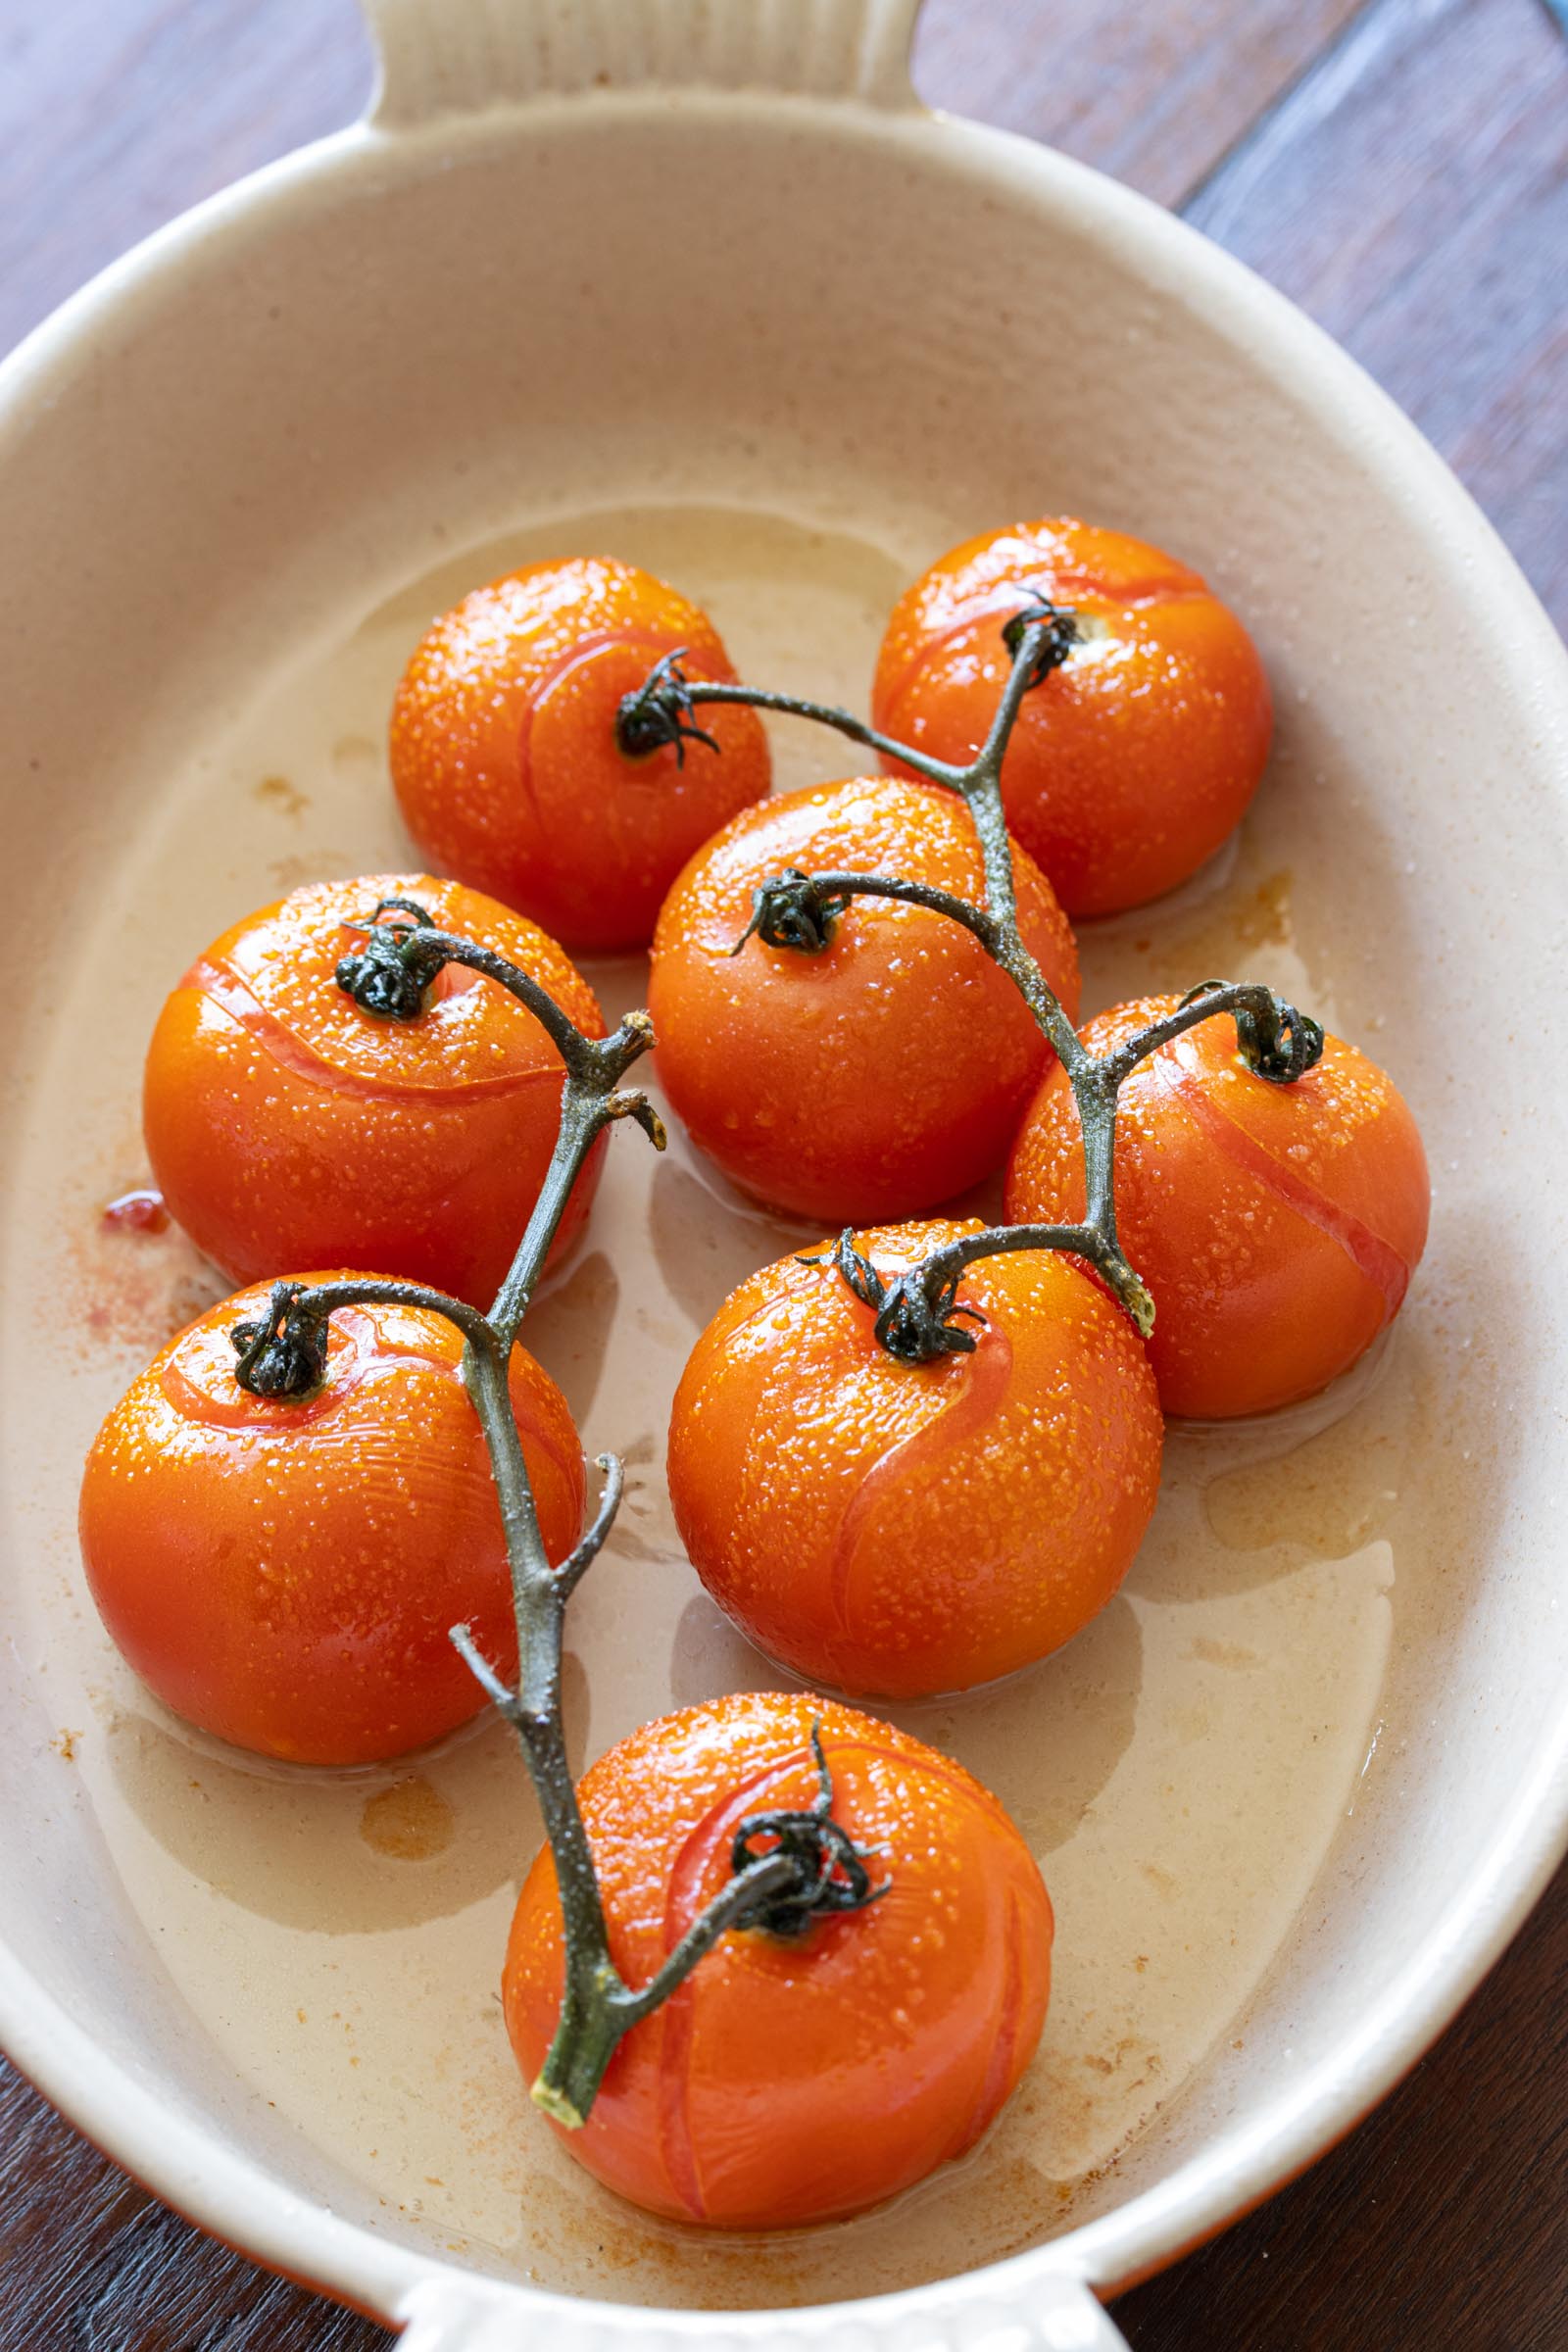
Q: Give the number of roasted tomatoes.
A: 8